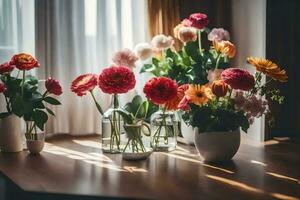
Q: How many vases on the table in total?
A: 7